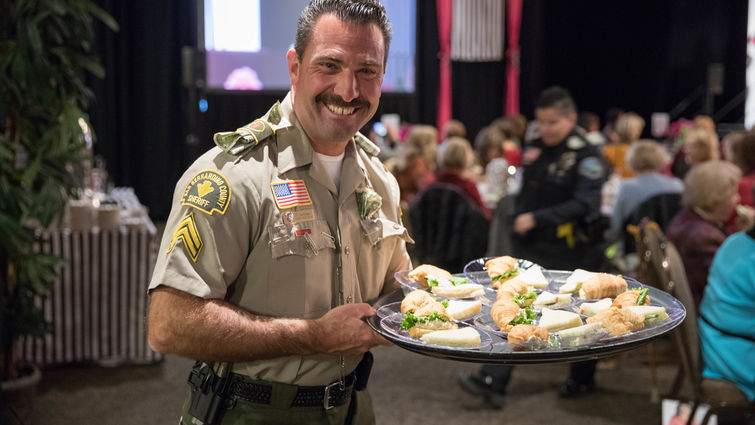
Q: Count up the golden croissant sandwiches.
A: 10